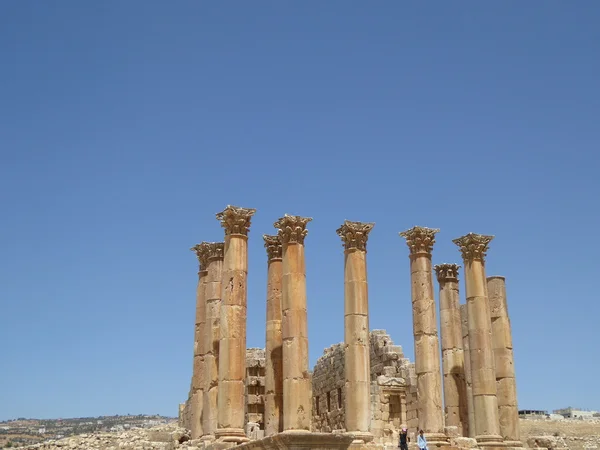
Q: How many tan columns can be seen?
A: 11